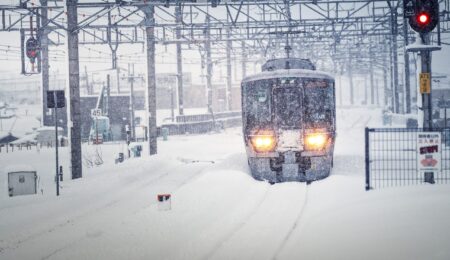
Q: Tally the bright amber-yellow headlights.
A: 2